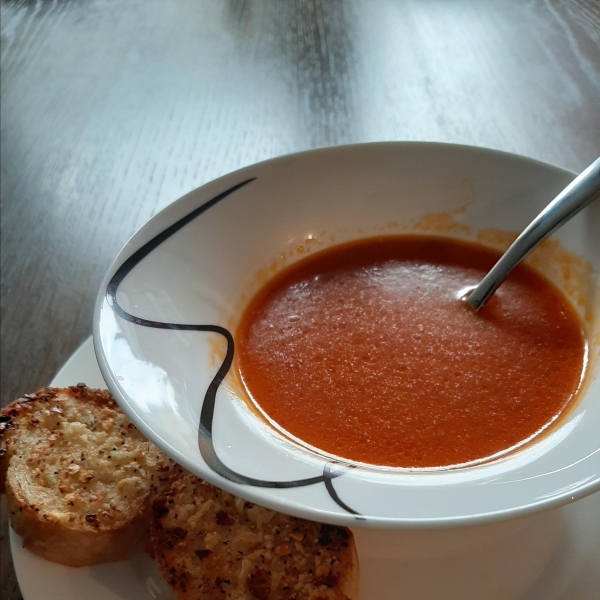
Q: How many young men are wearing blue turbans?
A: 0